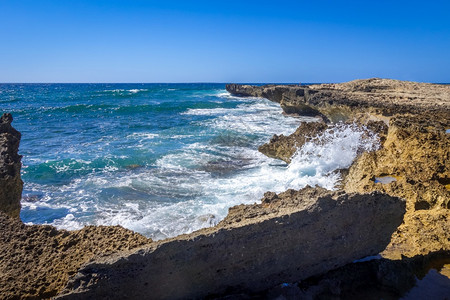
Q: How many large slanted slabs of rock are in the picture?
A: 1